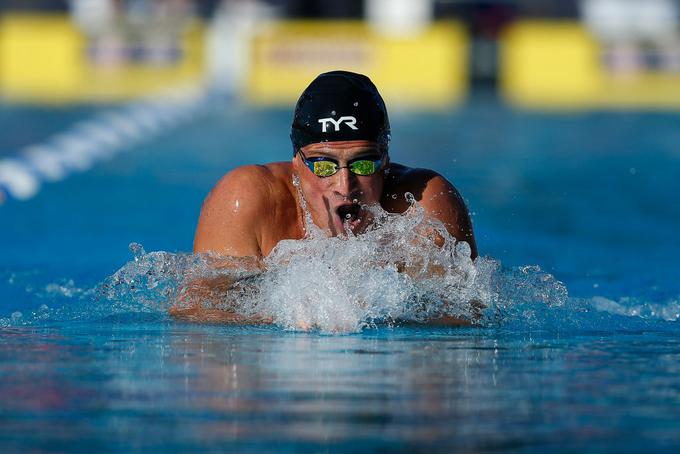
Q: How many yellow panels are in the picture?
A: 3